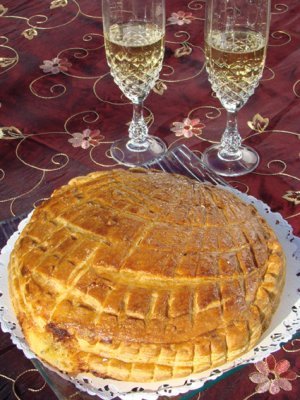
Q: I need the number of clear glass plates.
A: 1